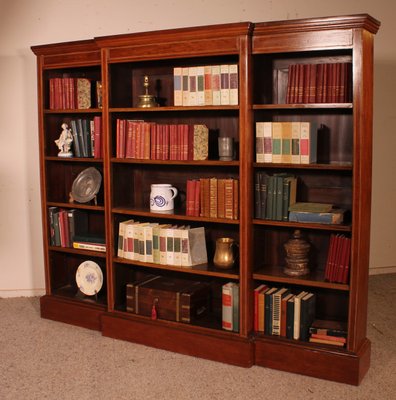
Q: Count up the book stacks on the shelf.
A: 13